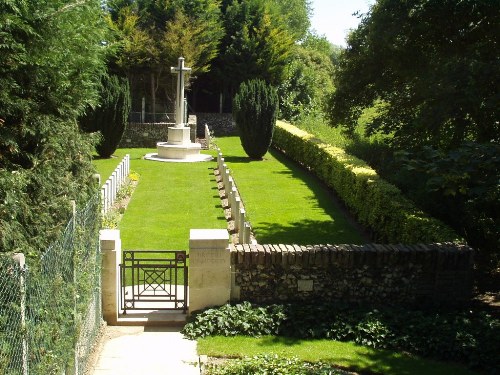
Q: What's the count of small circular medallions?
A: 3